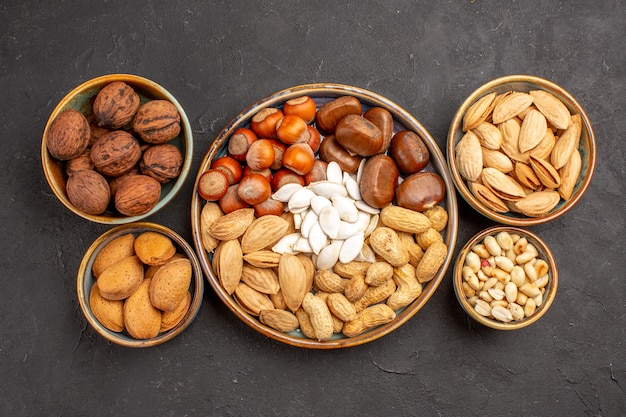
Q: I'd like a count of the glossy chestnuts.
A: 7